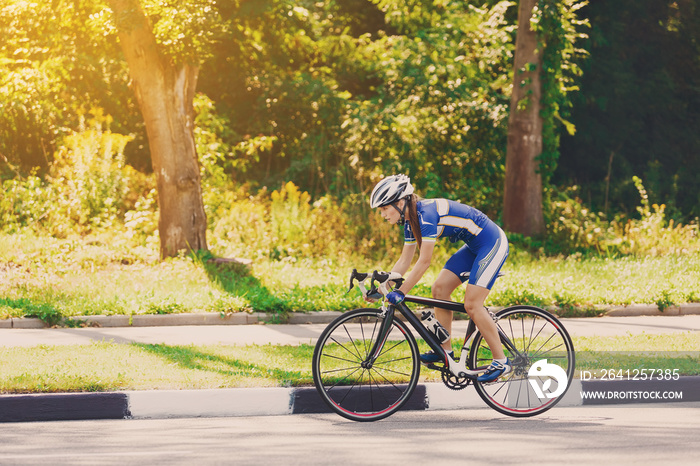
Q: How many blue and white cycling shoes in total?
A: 2